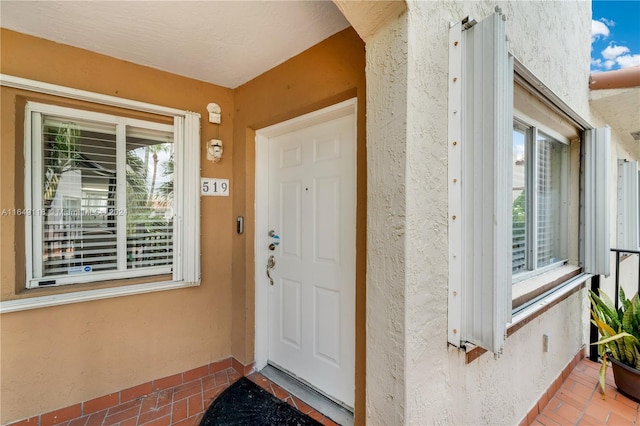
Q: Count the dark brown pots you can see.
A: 1